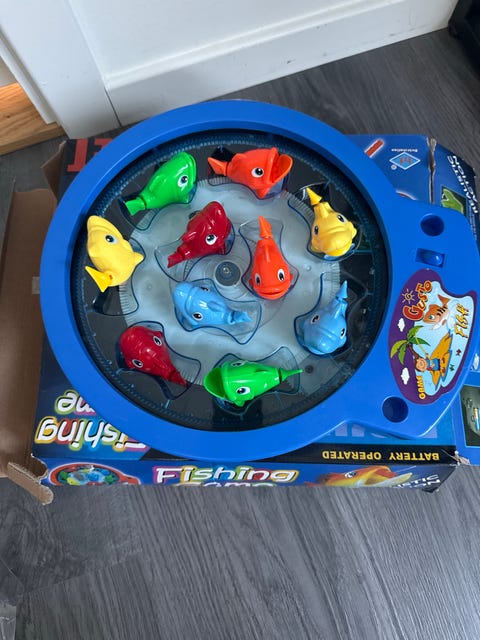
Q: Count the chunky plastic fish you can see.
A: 10